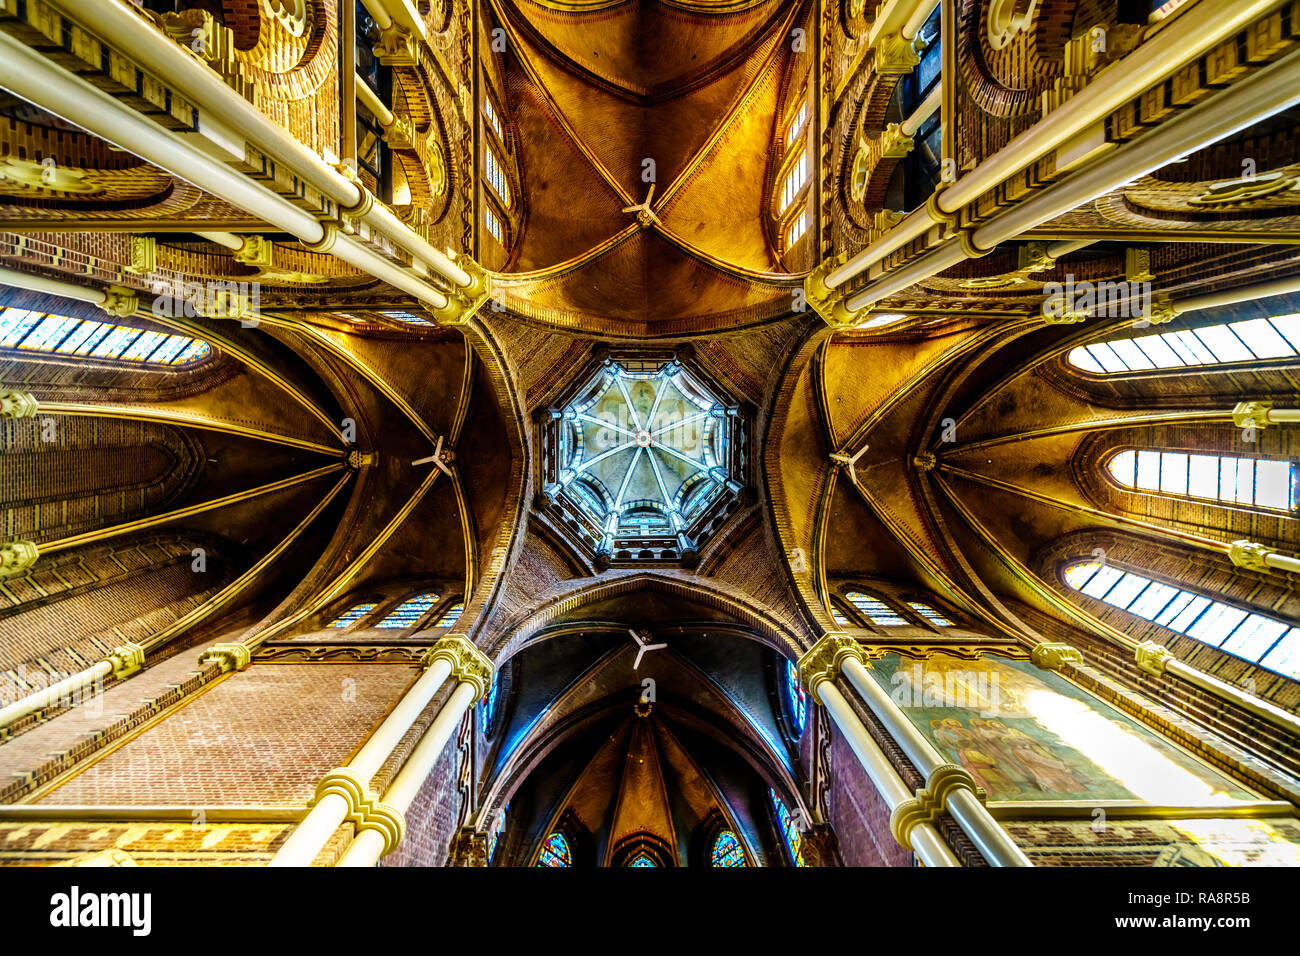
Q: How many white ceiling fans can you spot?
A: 4